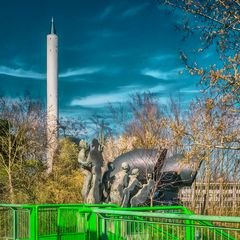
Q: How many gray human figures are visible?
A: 6